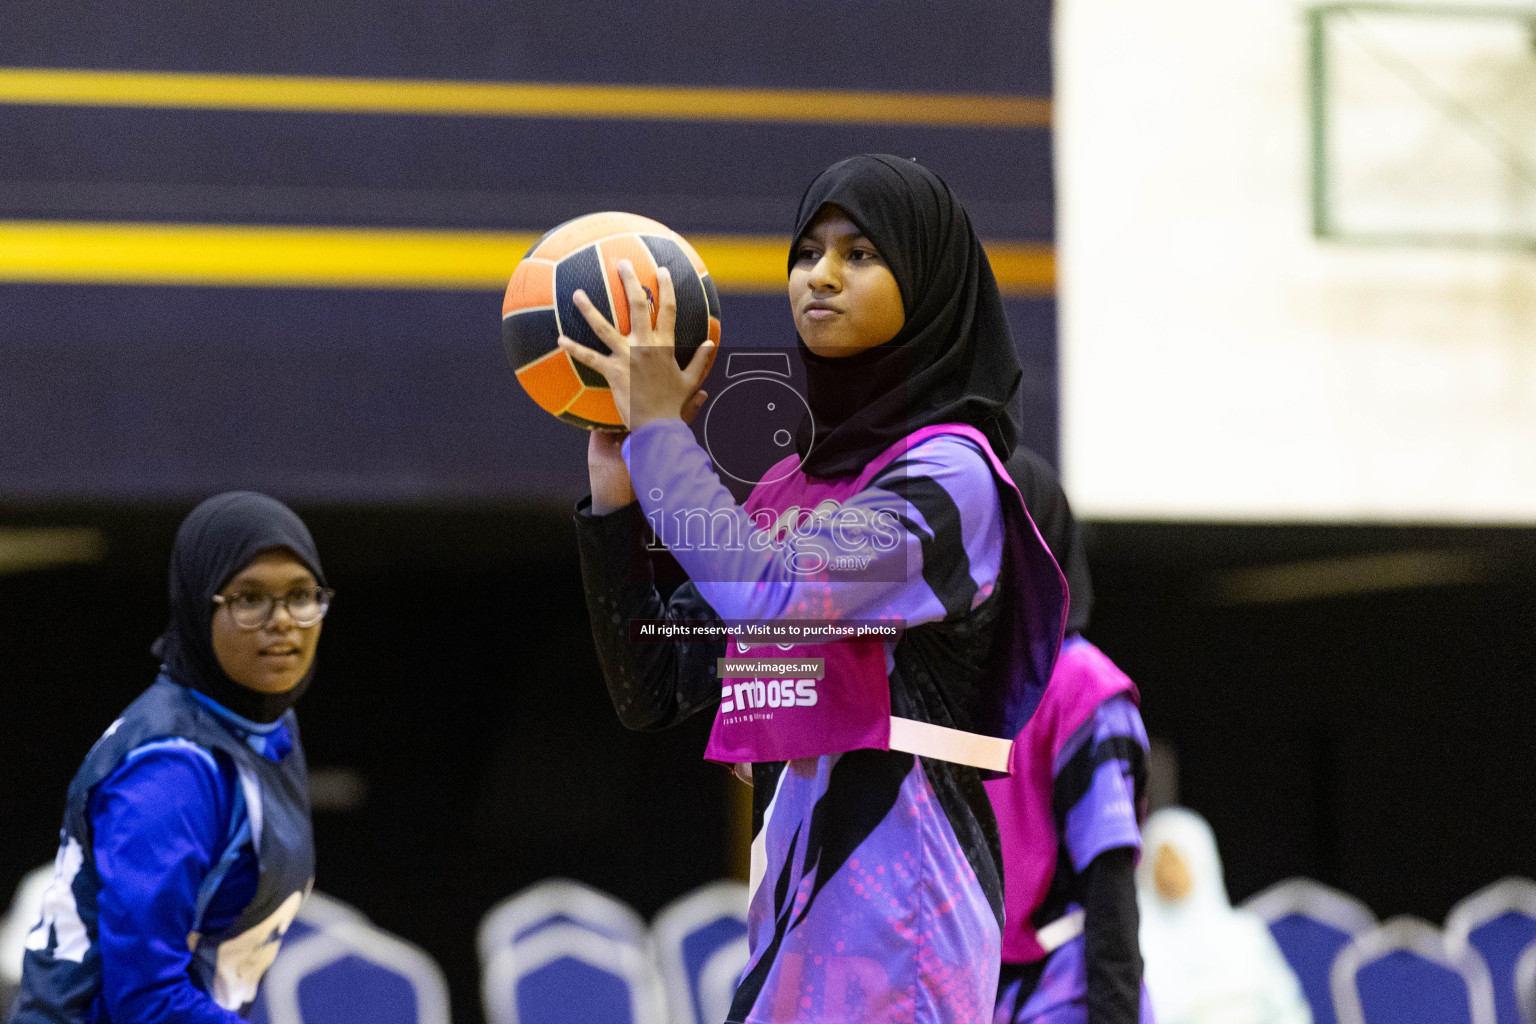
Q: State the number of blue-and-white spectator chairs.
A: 10